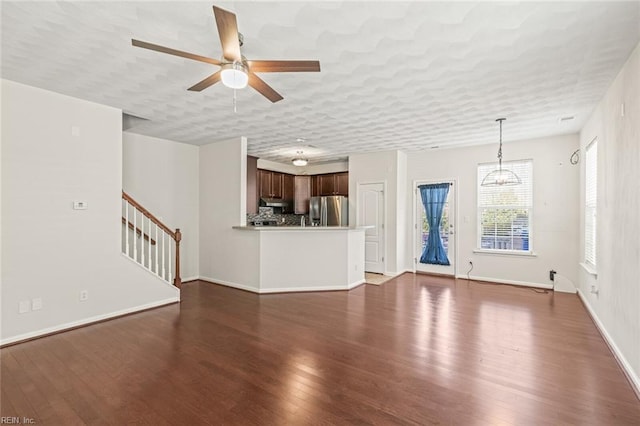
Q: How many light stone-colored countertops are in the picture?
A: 1